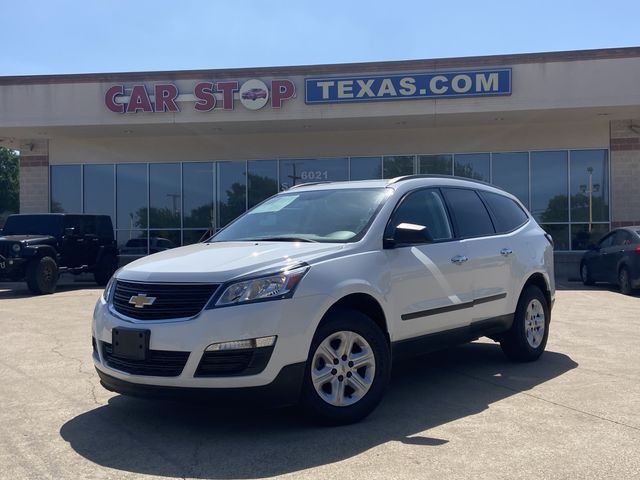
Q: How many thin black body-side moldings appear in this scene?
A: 2